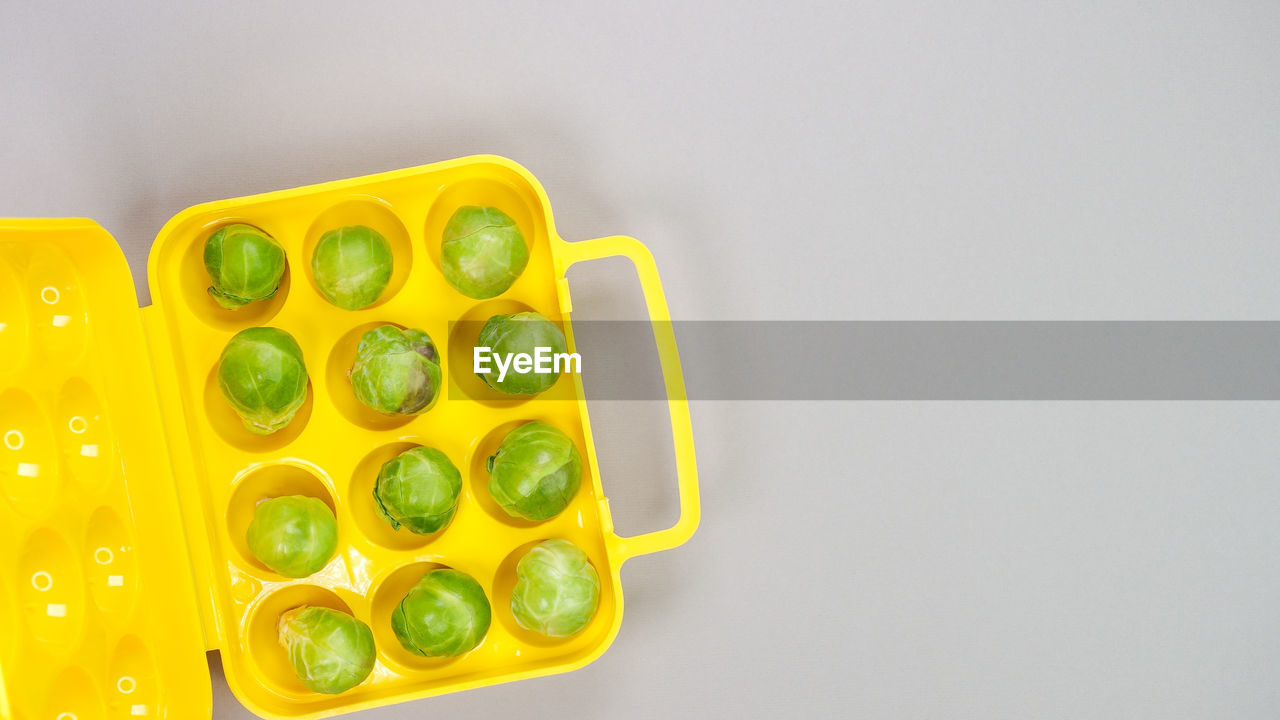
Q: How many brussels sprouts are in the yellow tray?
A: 12